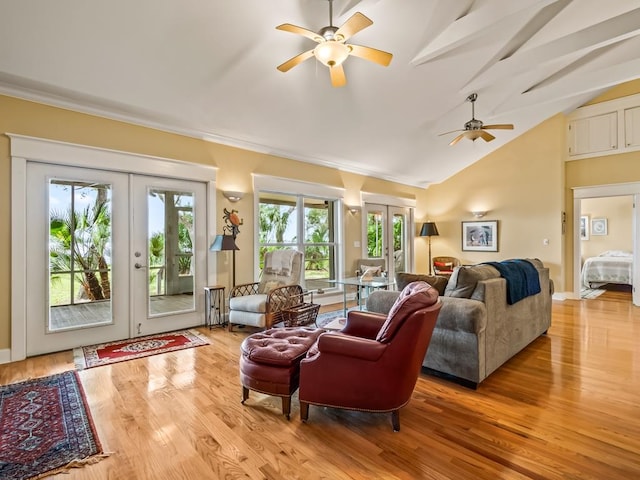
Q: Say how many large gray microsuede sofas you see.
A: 1